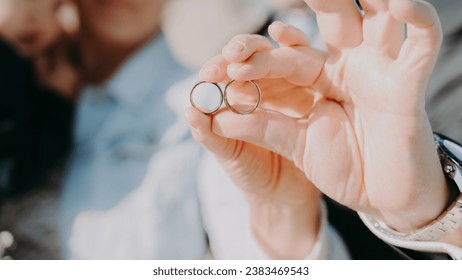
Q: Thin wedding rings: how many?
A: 2